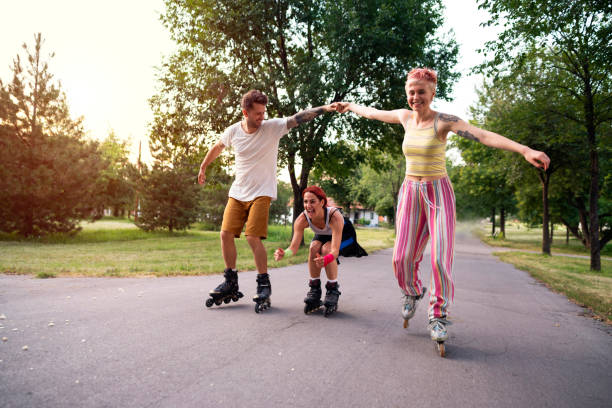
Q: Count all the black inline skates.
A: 4